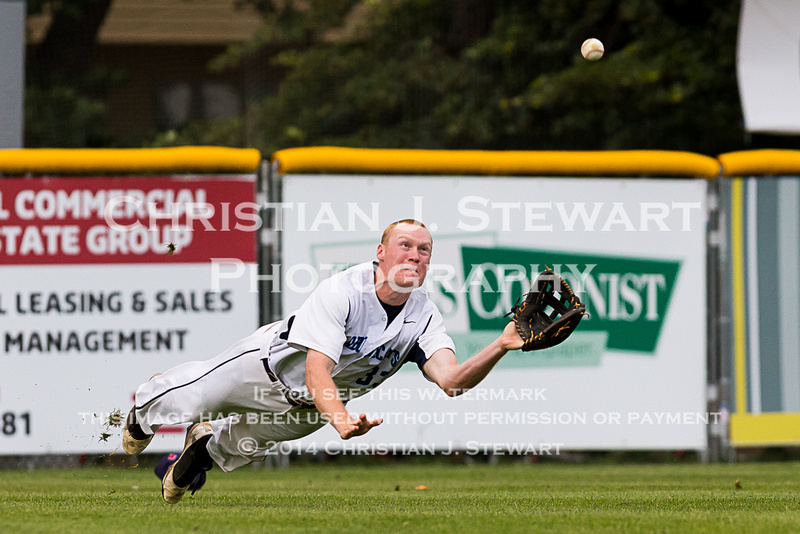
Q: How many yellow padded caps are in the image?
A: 3